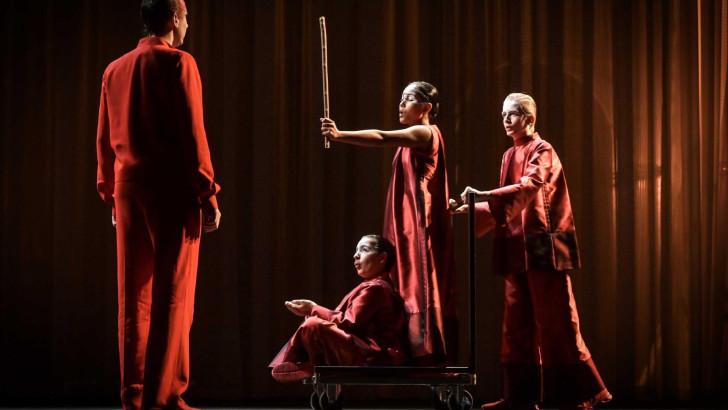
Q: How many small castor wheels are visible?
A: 4